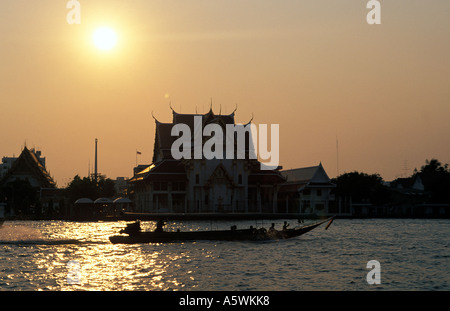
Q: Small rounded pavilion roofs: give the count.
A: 3